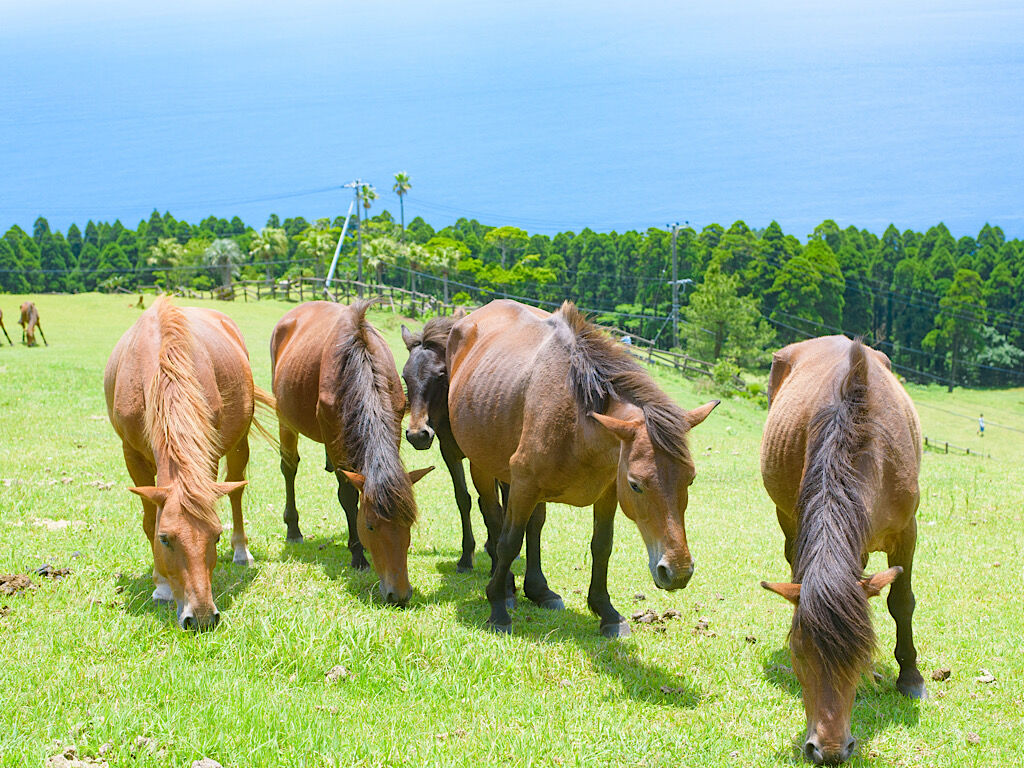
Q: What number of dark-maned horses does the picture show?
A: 4